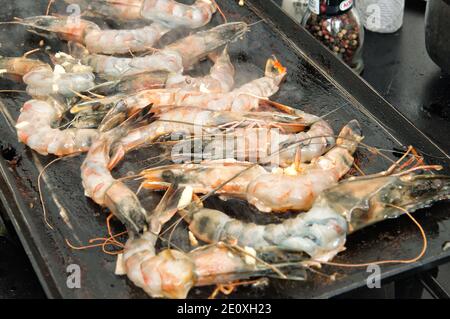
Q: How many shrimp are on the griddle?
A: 13